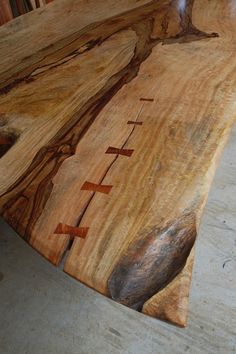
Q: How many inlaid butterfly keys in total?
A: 5